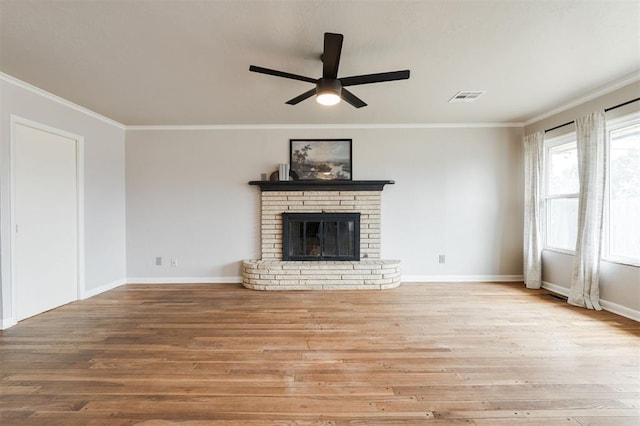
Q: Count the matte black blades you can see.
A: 5